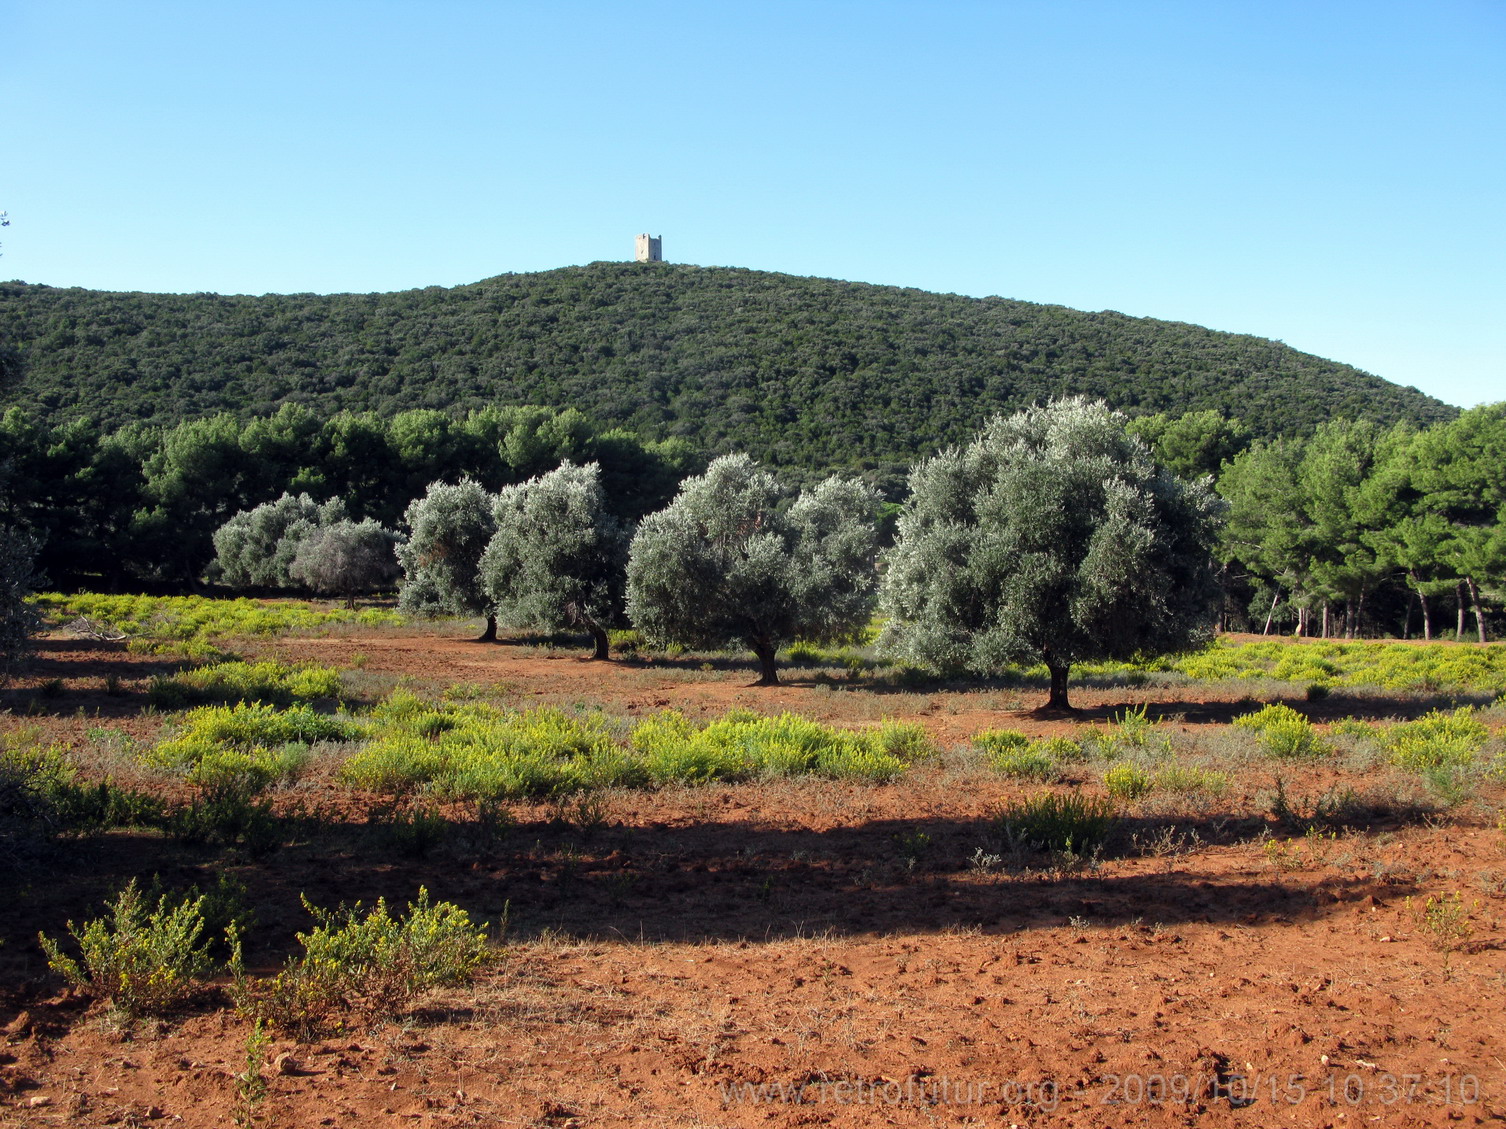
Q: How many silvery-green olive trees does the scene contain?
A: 6